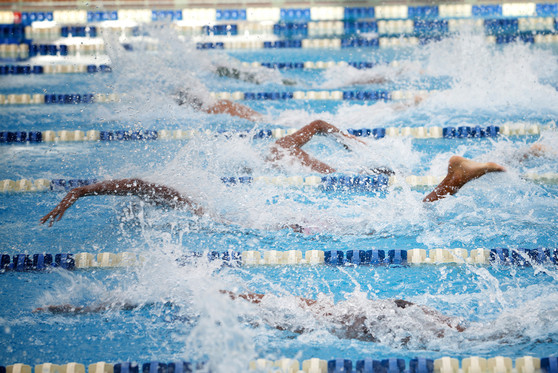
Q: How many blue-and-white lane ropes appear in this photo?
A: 9